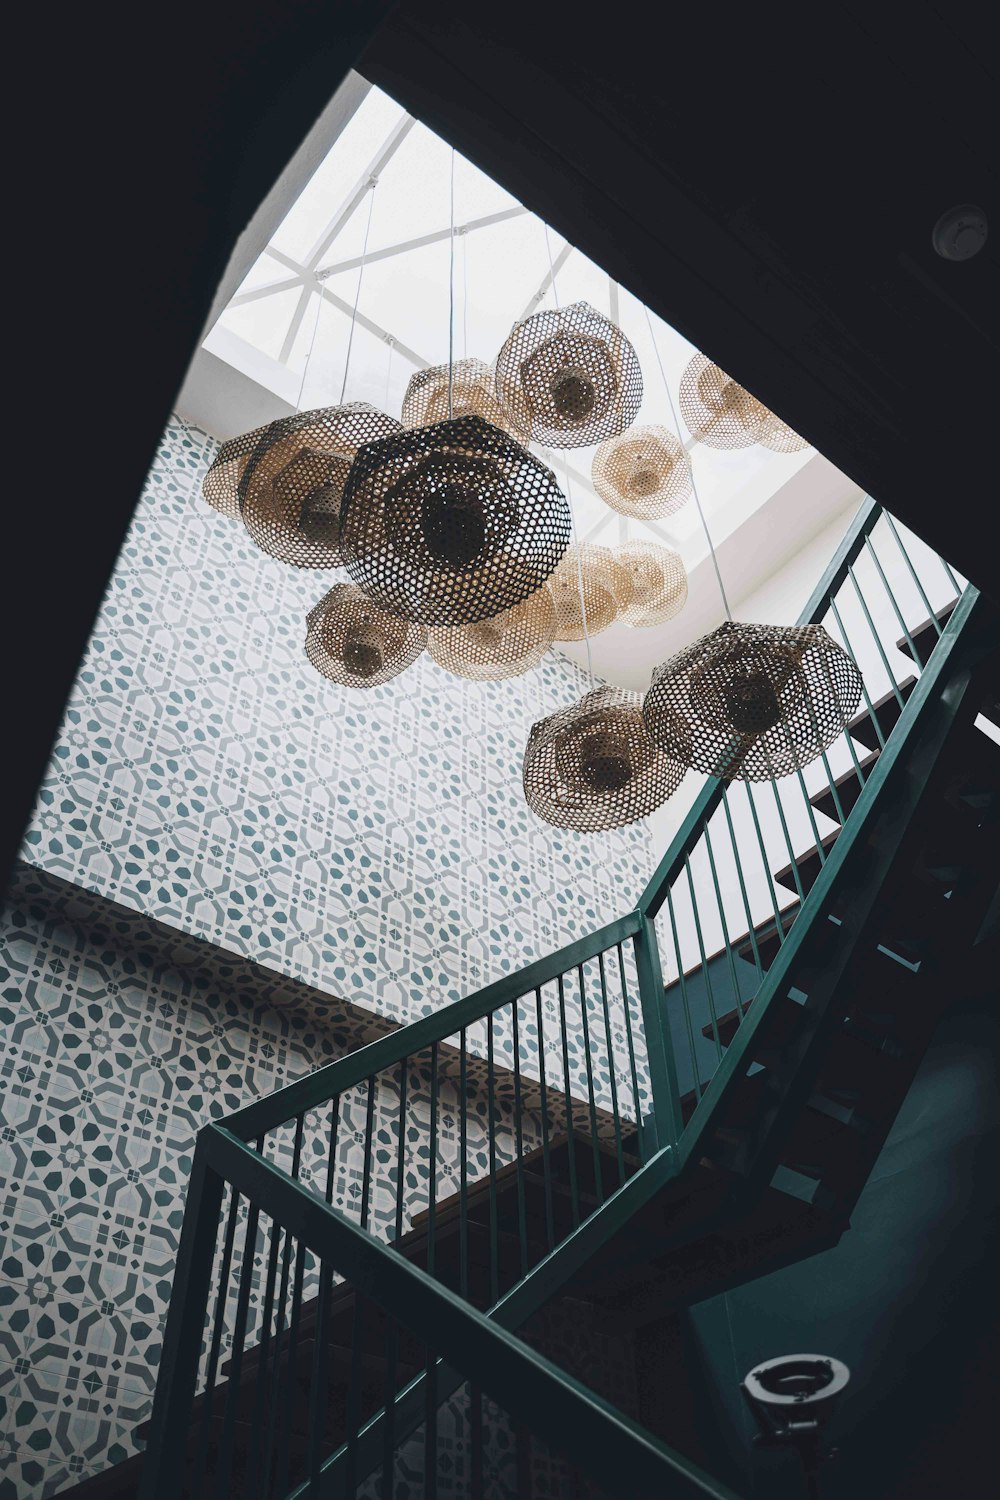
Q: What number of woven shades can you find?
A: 14